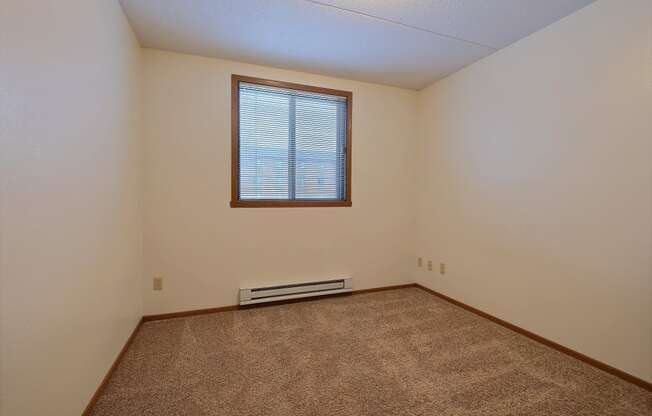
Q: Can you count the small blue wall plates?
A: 0